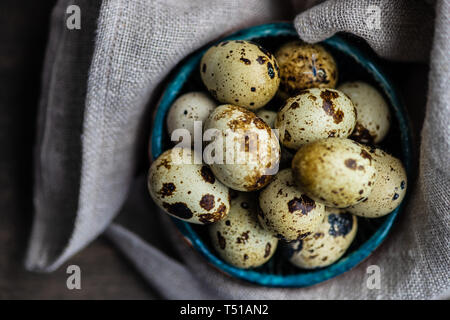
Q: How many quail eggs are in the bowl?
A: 13